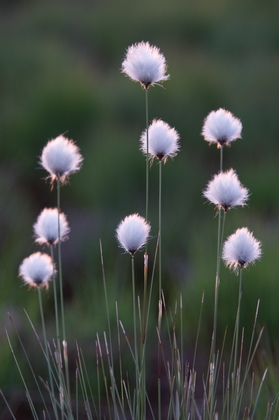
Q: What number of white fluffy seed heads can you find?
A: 9